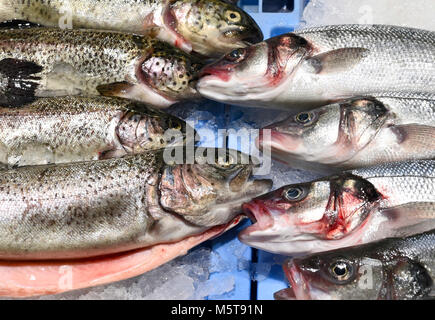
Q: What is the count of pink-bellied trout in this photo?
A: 1